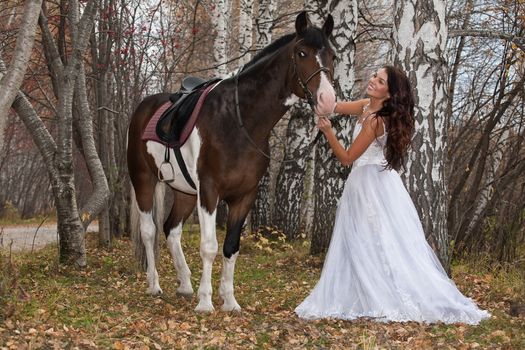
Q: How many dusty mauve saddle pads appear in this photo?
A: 1